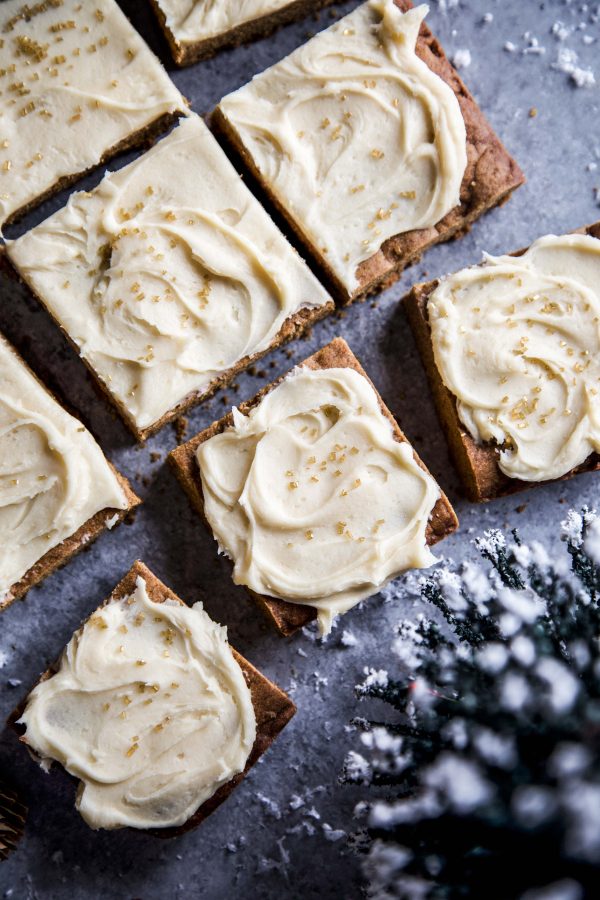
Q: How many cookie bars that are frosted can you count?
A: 8